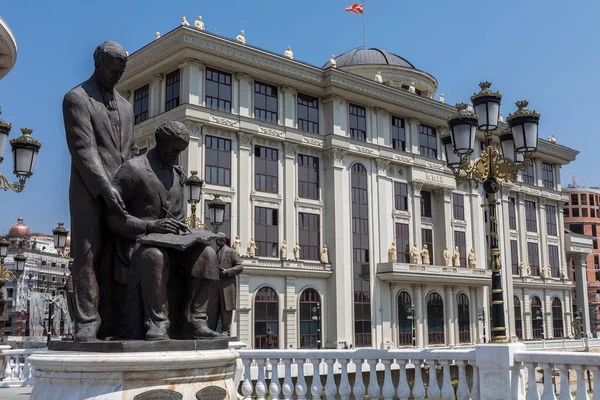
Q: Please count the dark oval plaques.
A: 2